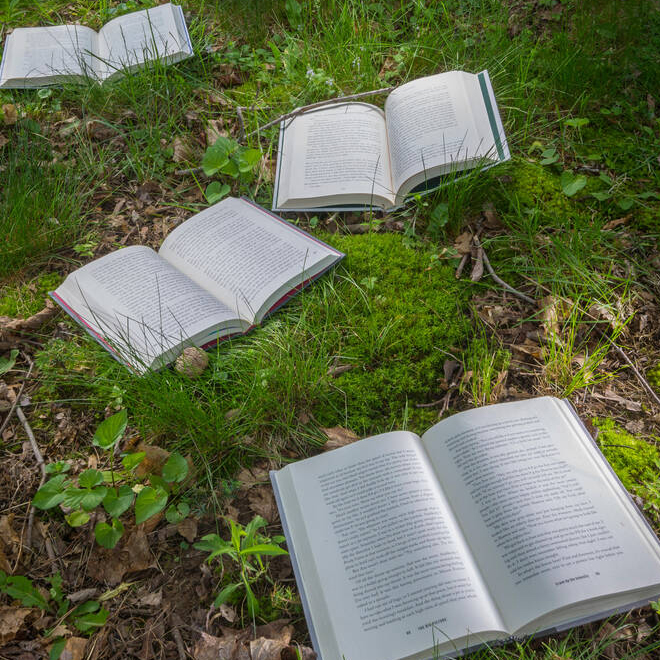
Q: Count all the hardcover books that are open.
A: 4